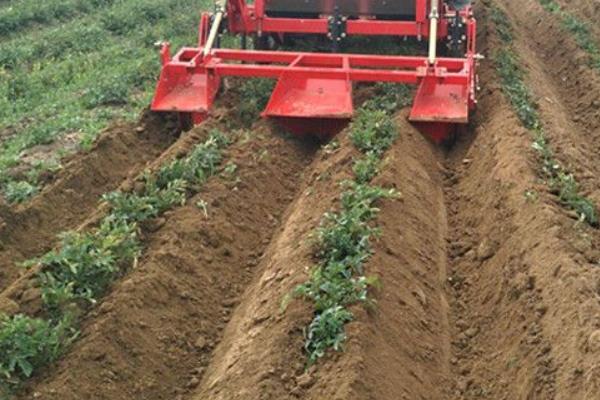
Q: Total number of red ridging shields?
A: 3